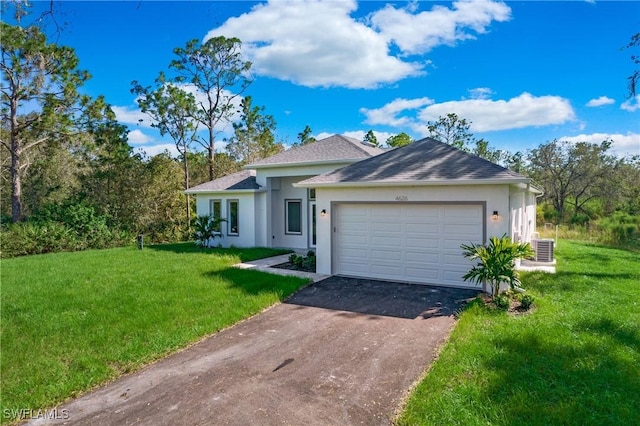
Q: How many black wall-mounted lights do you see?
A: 2